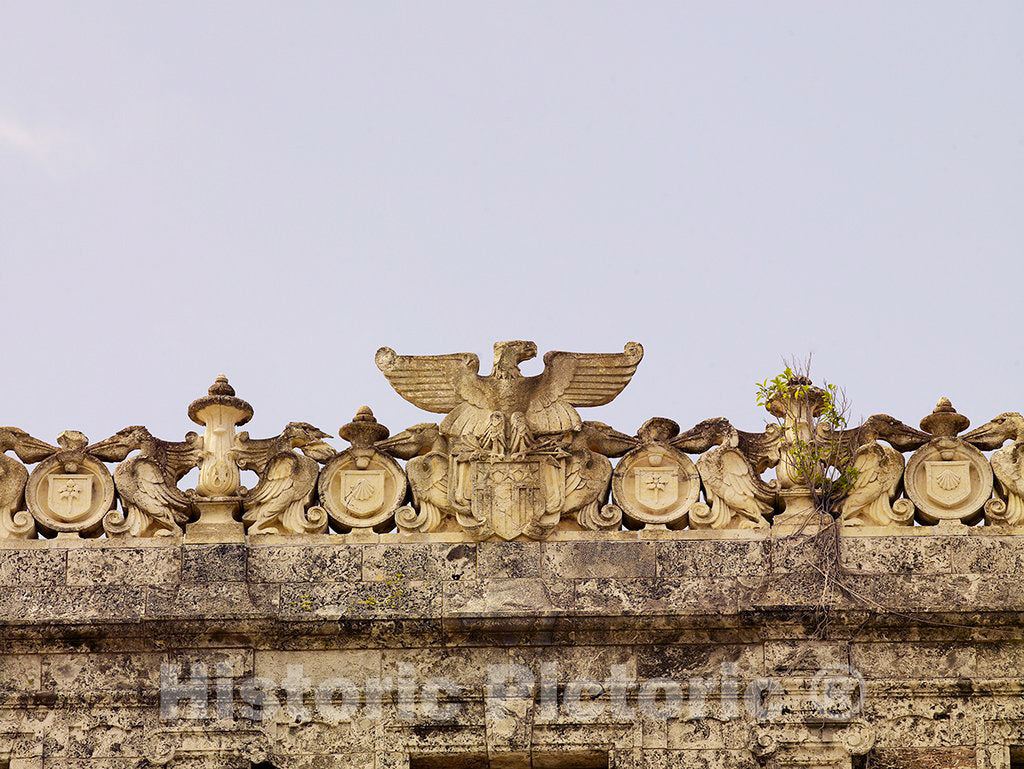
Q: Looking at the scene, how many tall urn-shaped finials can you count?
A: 2